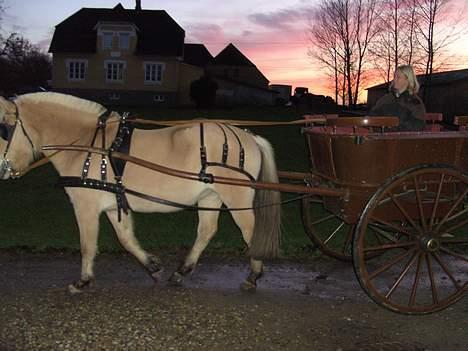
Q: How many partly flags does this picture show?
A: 0